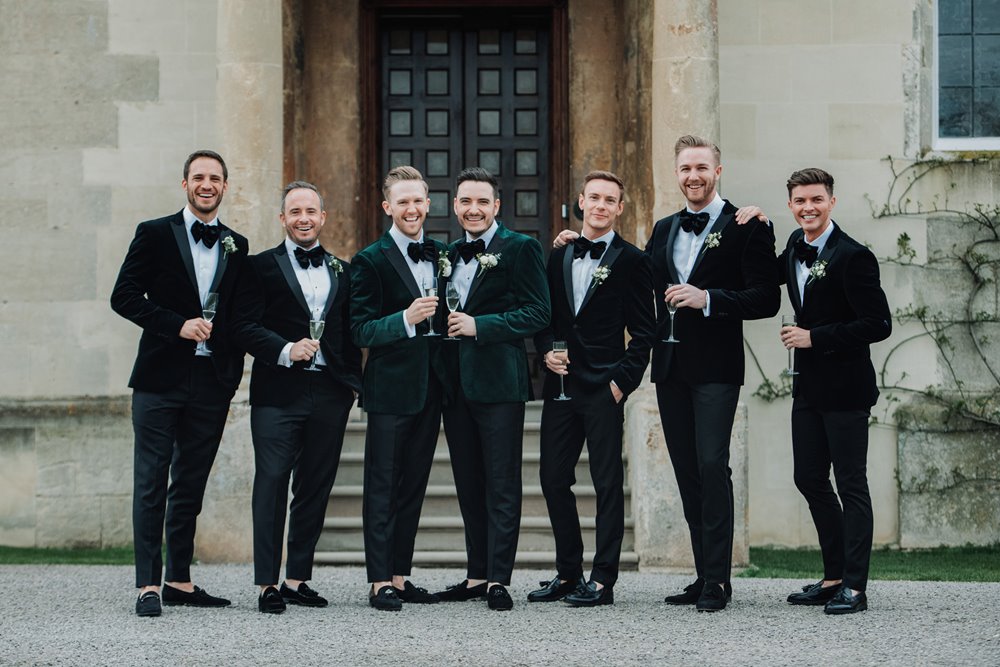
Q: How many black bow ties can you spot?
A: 7